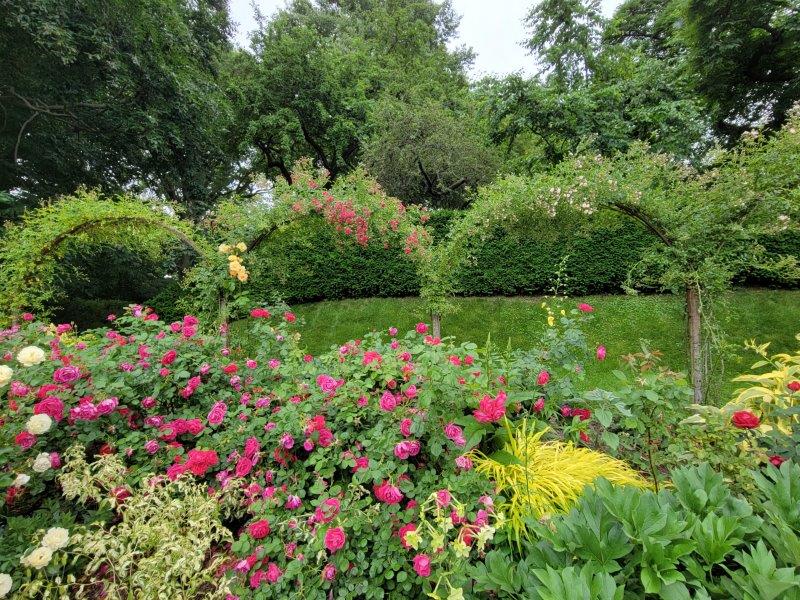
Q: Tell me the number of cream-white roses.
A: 8